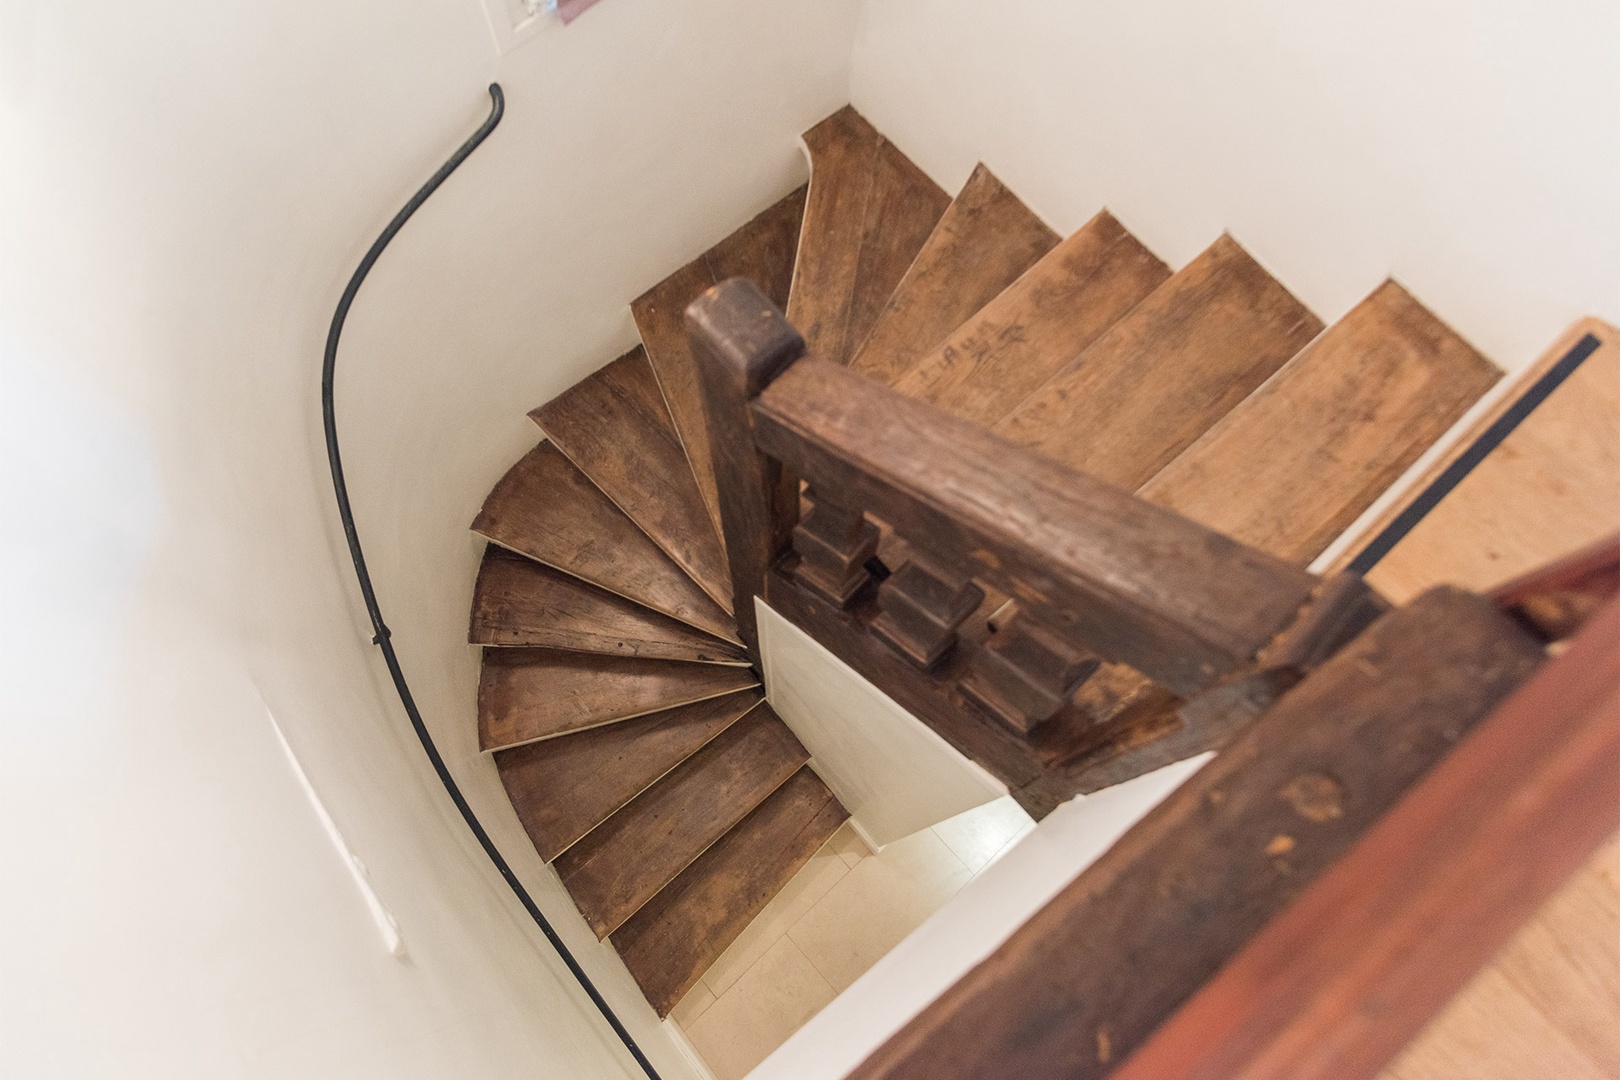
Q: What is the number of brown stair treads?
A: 13